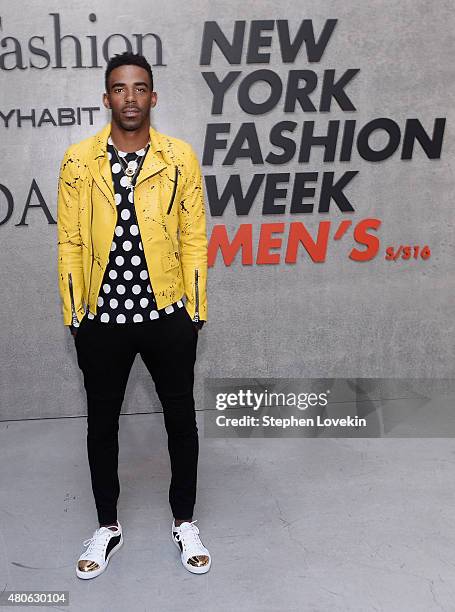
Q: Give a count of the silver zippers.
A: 2